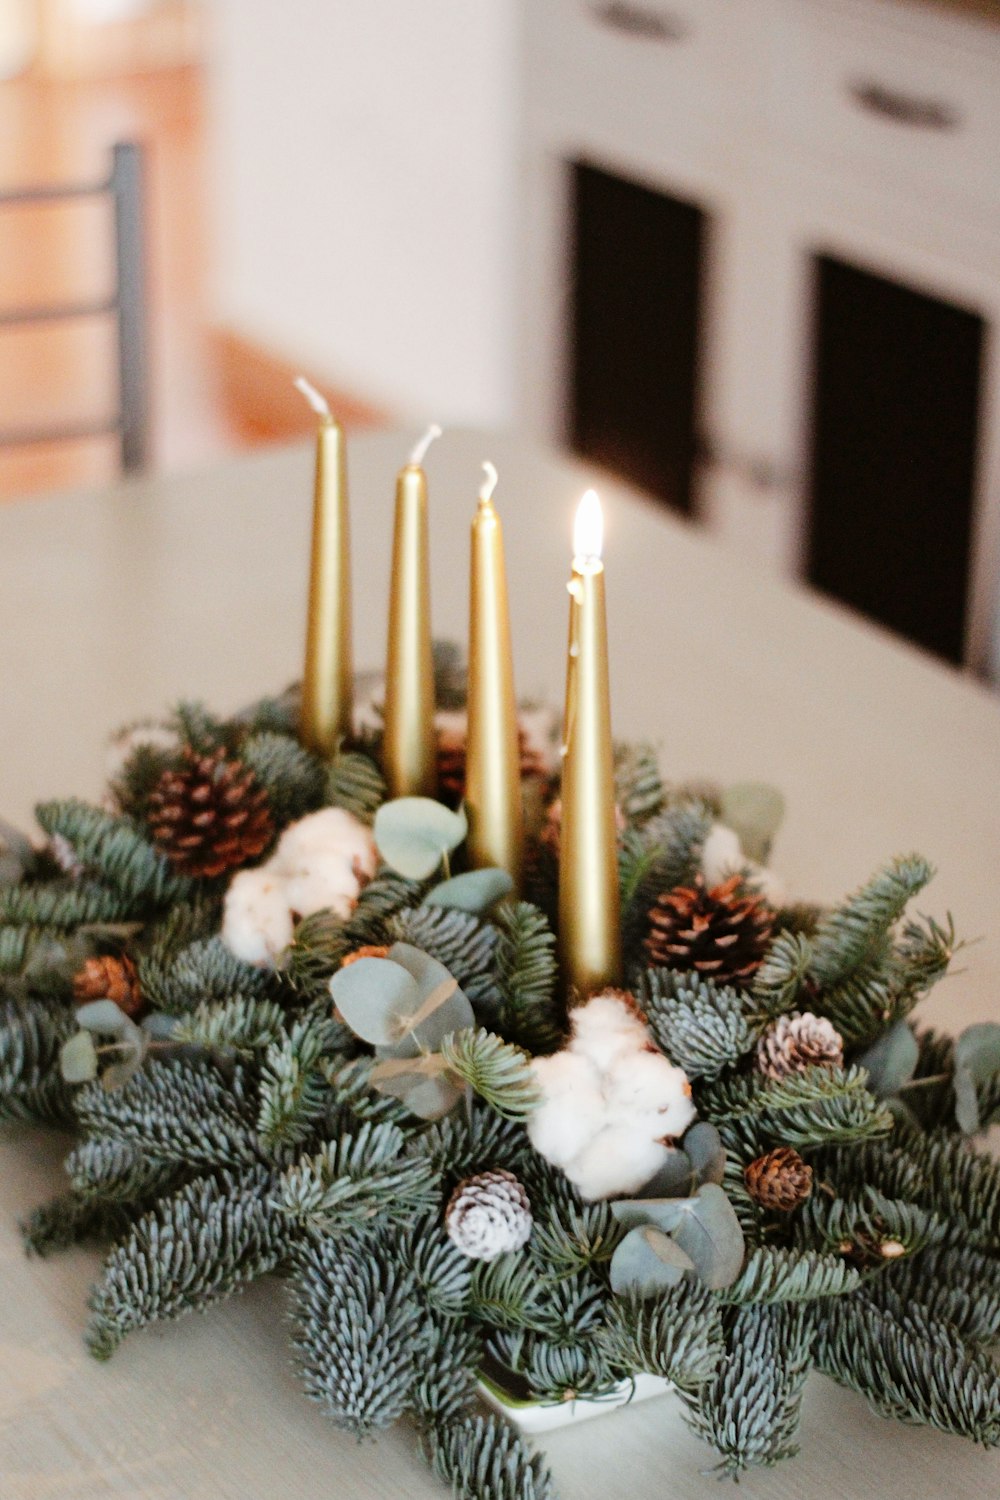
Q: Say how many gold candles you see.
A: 4